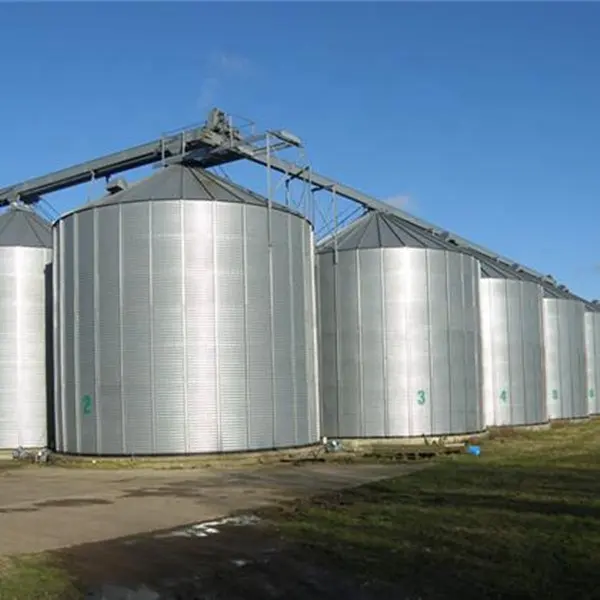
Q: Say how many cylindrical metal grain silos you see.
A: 6